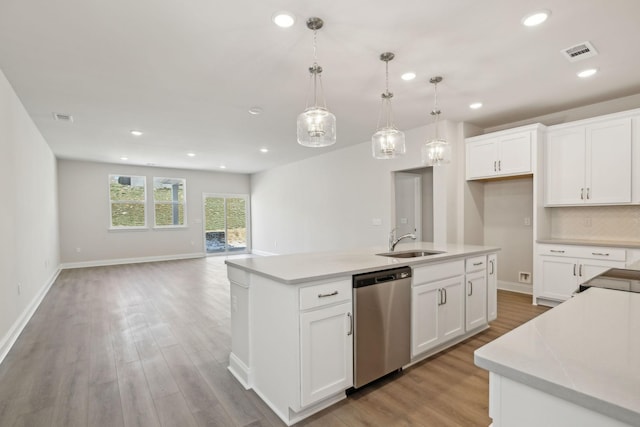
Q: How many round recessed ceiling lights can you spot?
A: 10